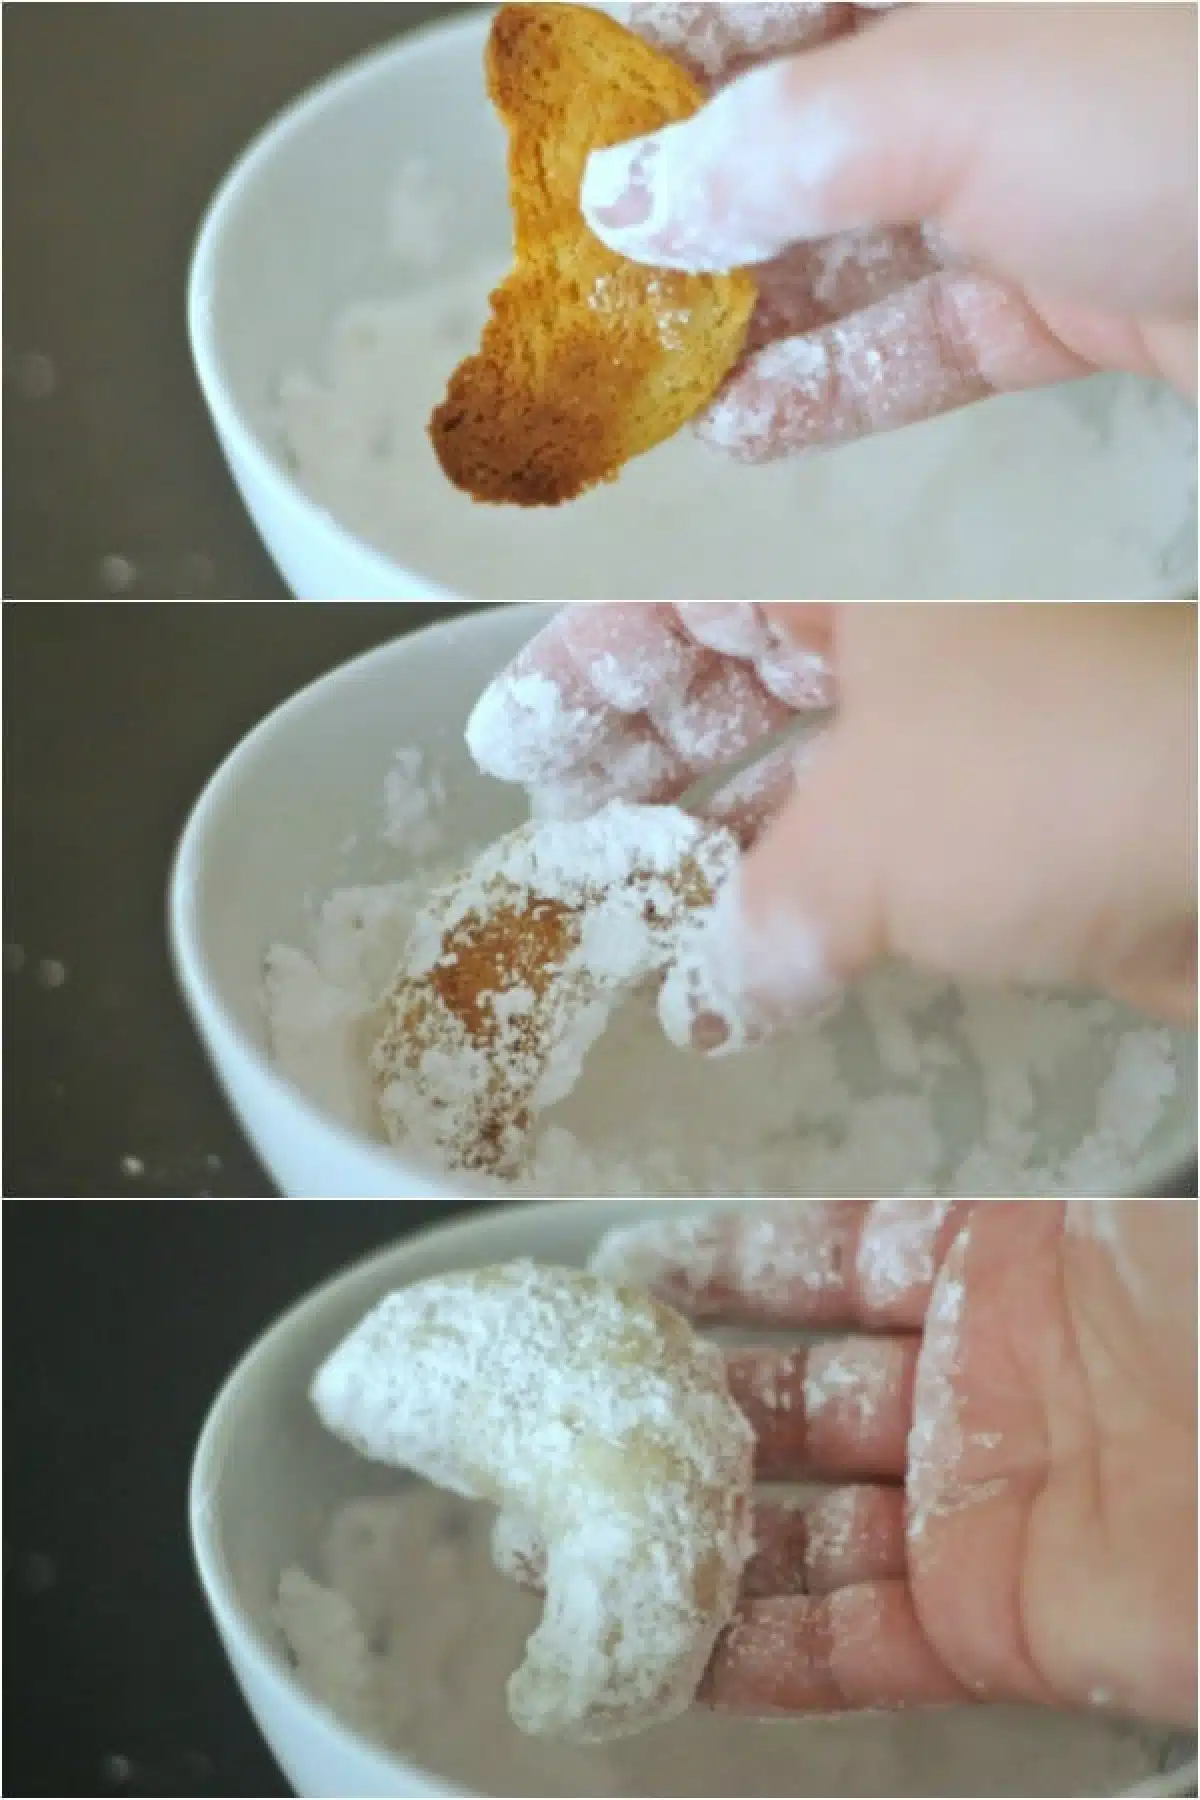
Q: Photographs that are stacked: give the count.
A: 3